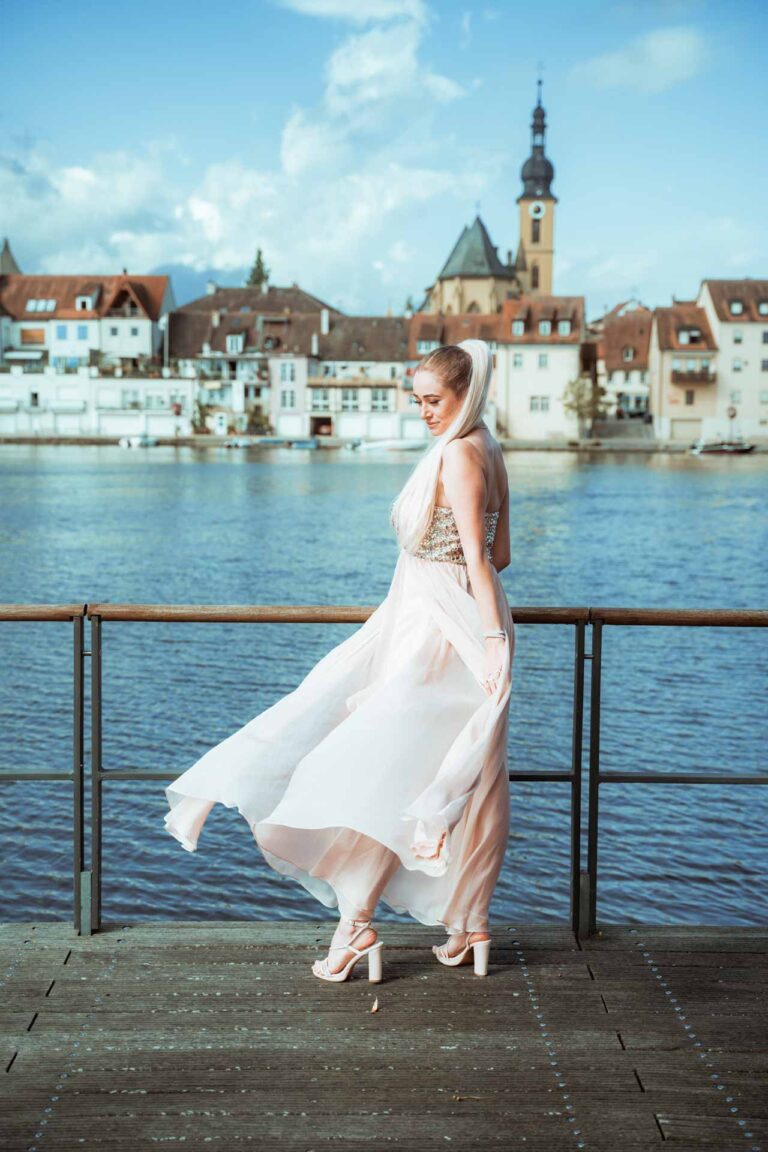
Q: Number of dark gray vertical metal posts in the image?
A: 4